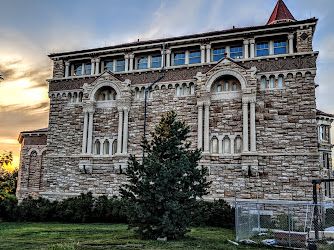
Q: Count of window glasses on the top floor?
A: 12